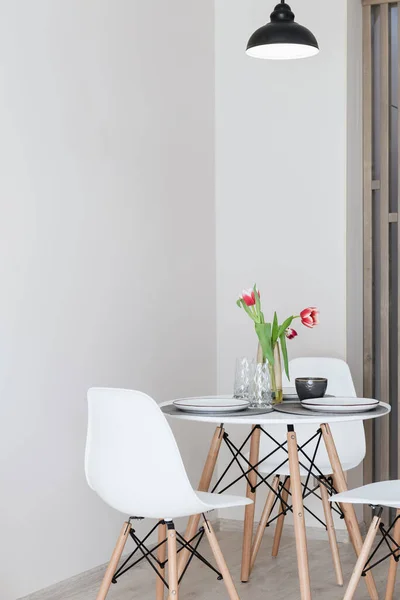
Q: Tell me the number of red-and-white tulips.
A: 3